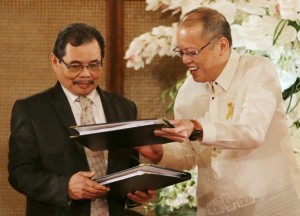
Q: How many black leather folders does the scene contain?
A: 2